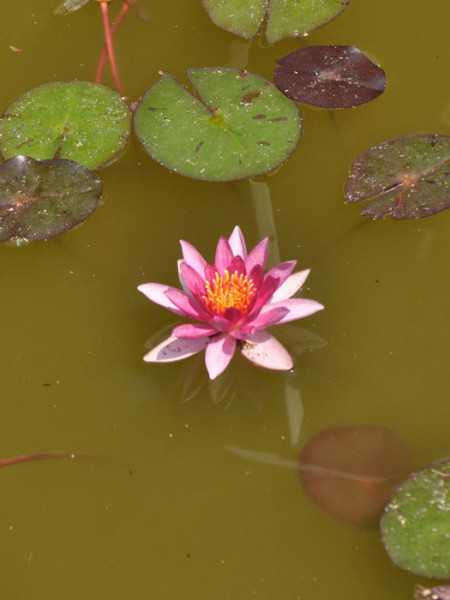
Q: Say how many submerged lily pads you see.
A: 1